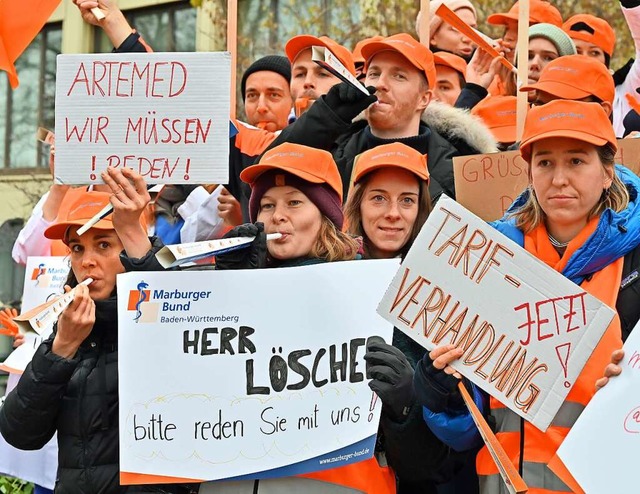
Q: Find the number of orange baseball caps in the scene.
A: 12